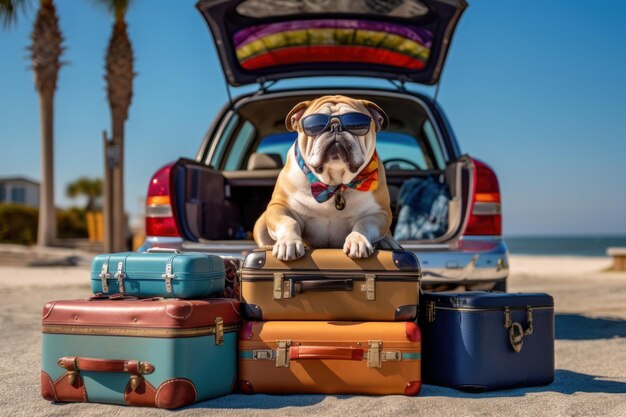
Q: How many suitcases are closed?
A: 5